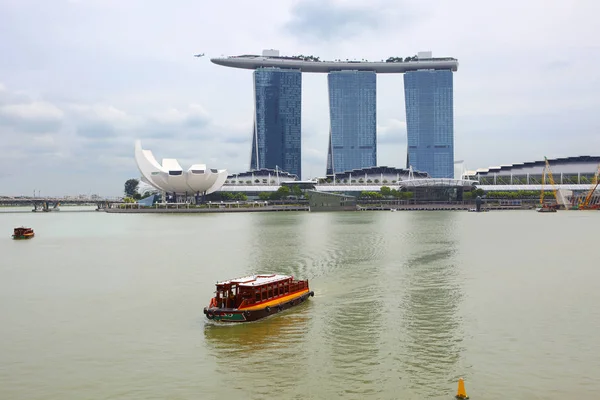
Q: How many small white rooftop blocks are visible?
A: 2